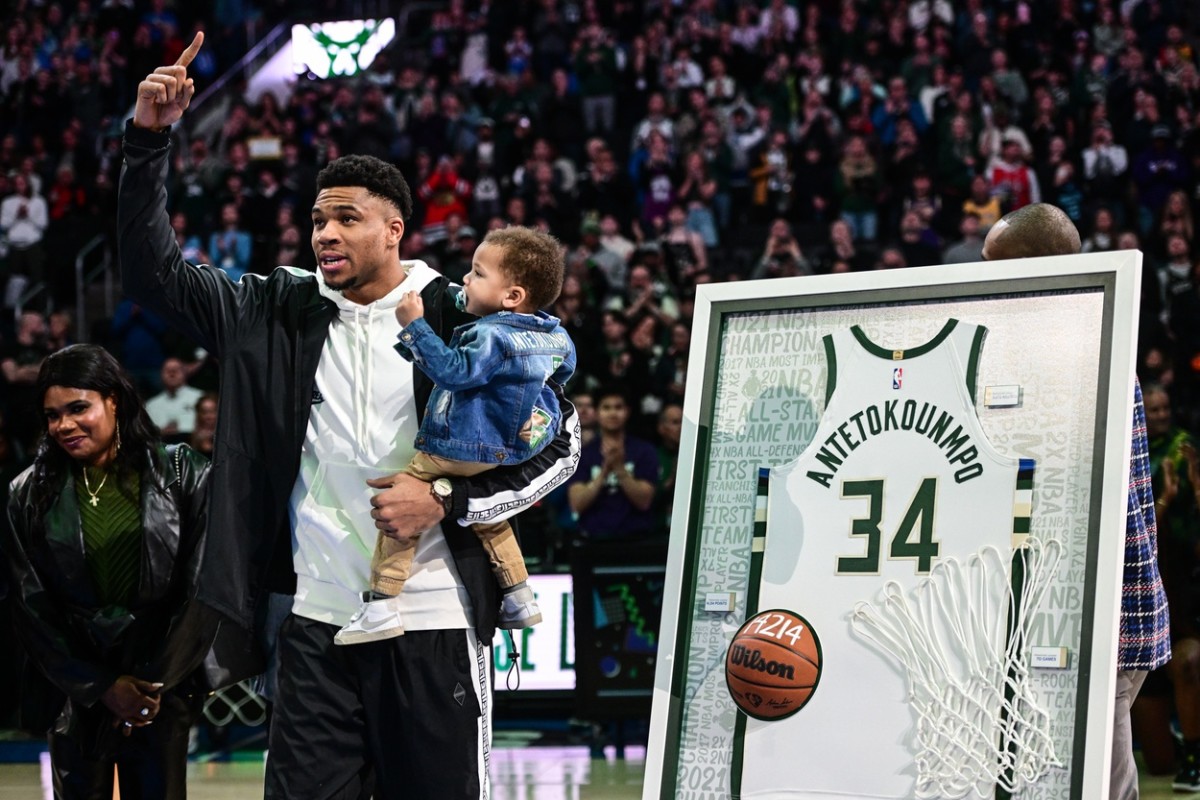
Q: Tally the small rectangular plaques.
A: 3